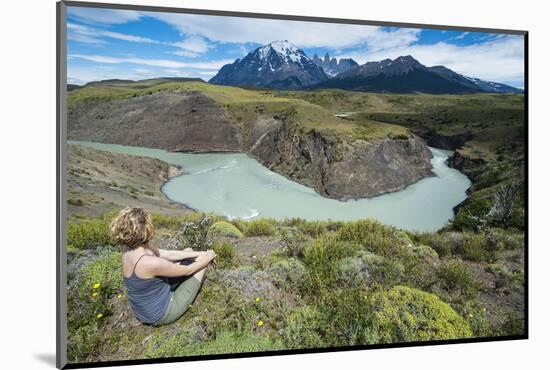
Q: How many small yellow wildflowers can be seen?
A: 6